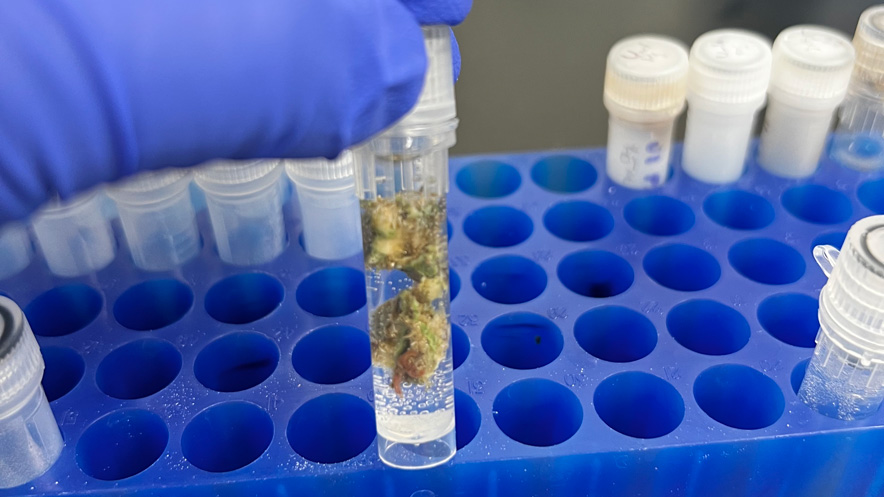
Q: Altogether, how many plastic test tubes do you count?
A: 12